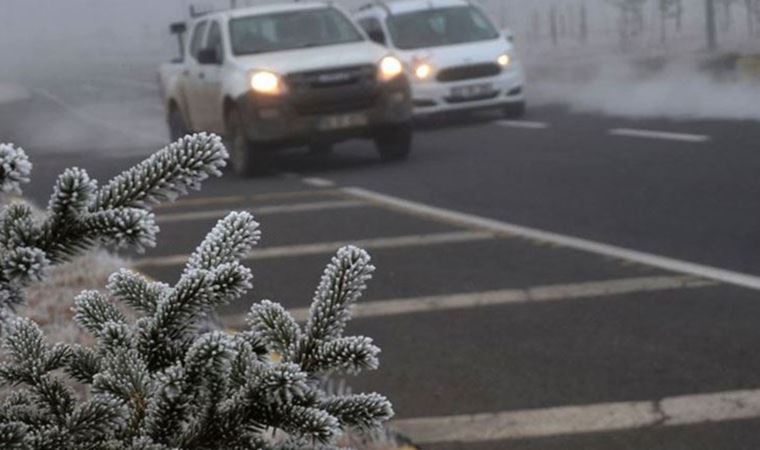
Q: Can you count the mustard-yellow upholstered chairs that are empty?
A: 0